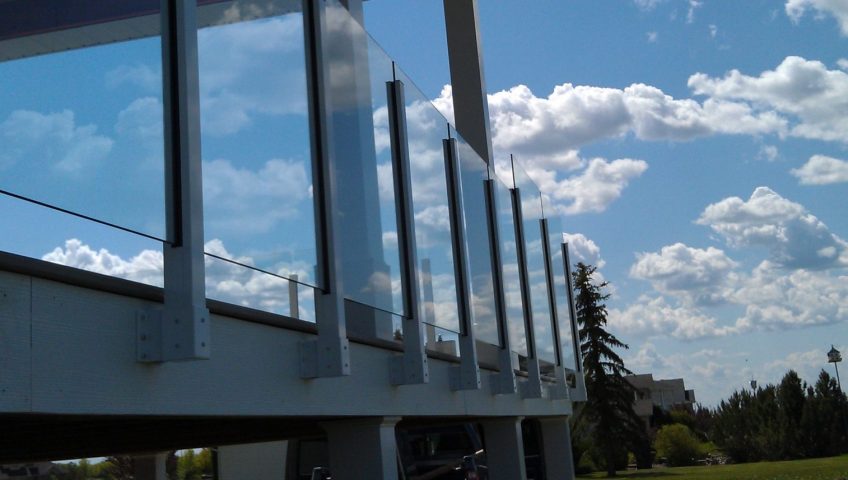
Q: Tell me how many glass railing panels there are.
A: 8